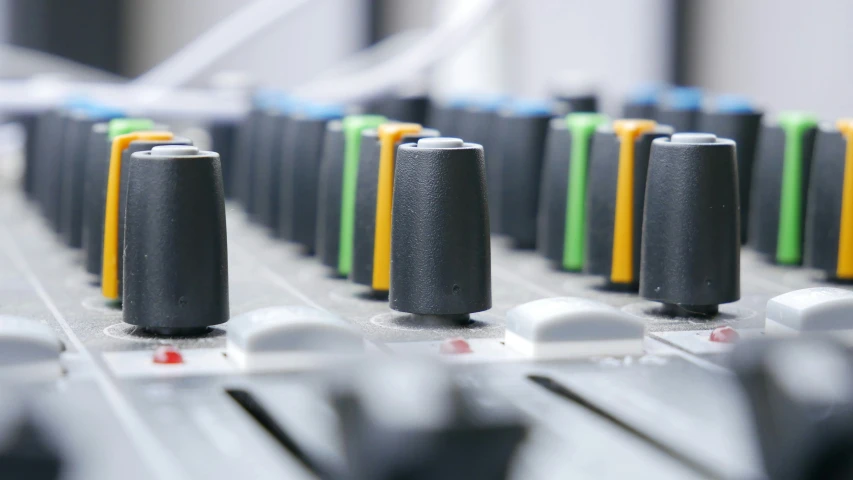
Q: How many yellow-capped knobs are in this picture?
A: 4